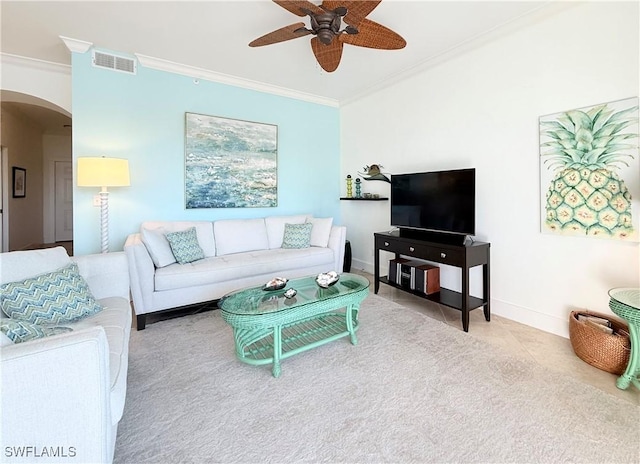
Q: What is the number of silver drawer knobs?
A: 3